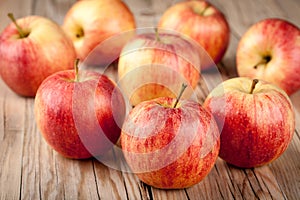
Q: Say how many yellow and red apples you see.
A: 8